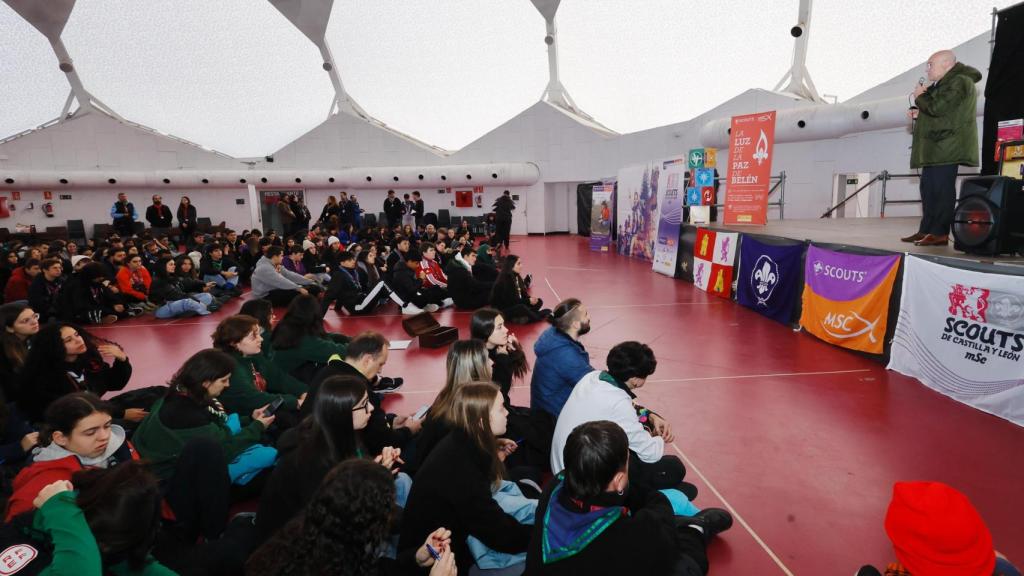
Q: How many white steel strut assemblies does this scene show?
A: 4